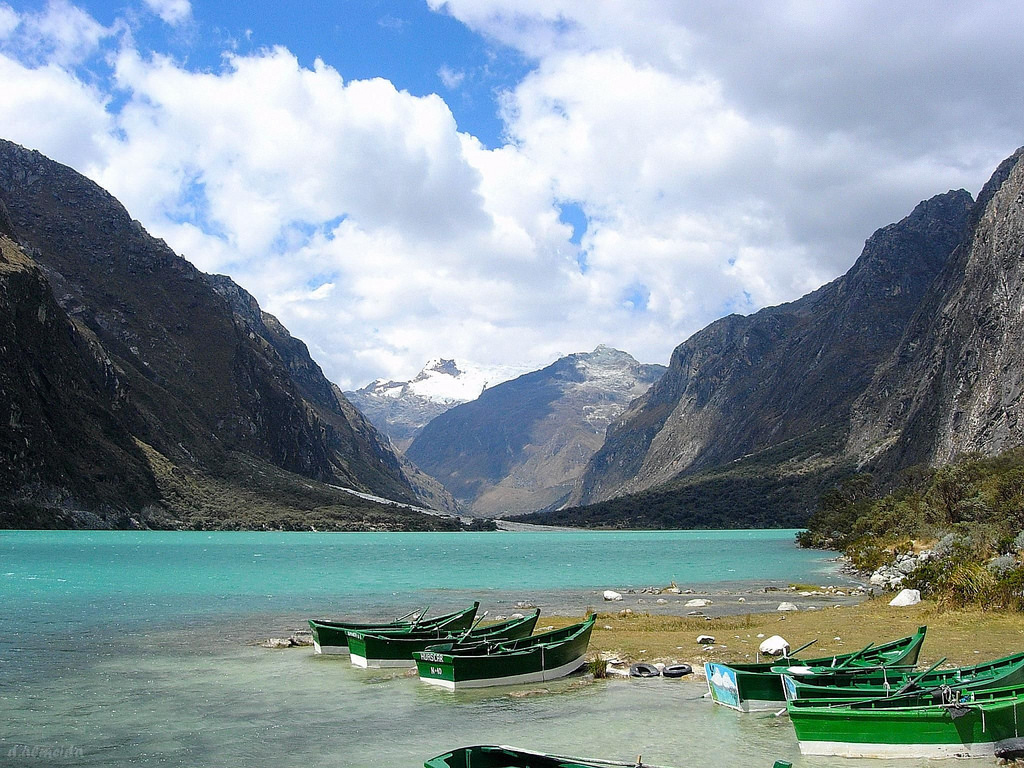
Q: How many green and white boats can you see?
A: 7